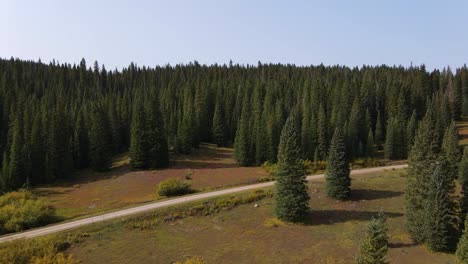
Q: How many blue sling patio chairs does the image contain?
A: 0